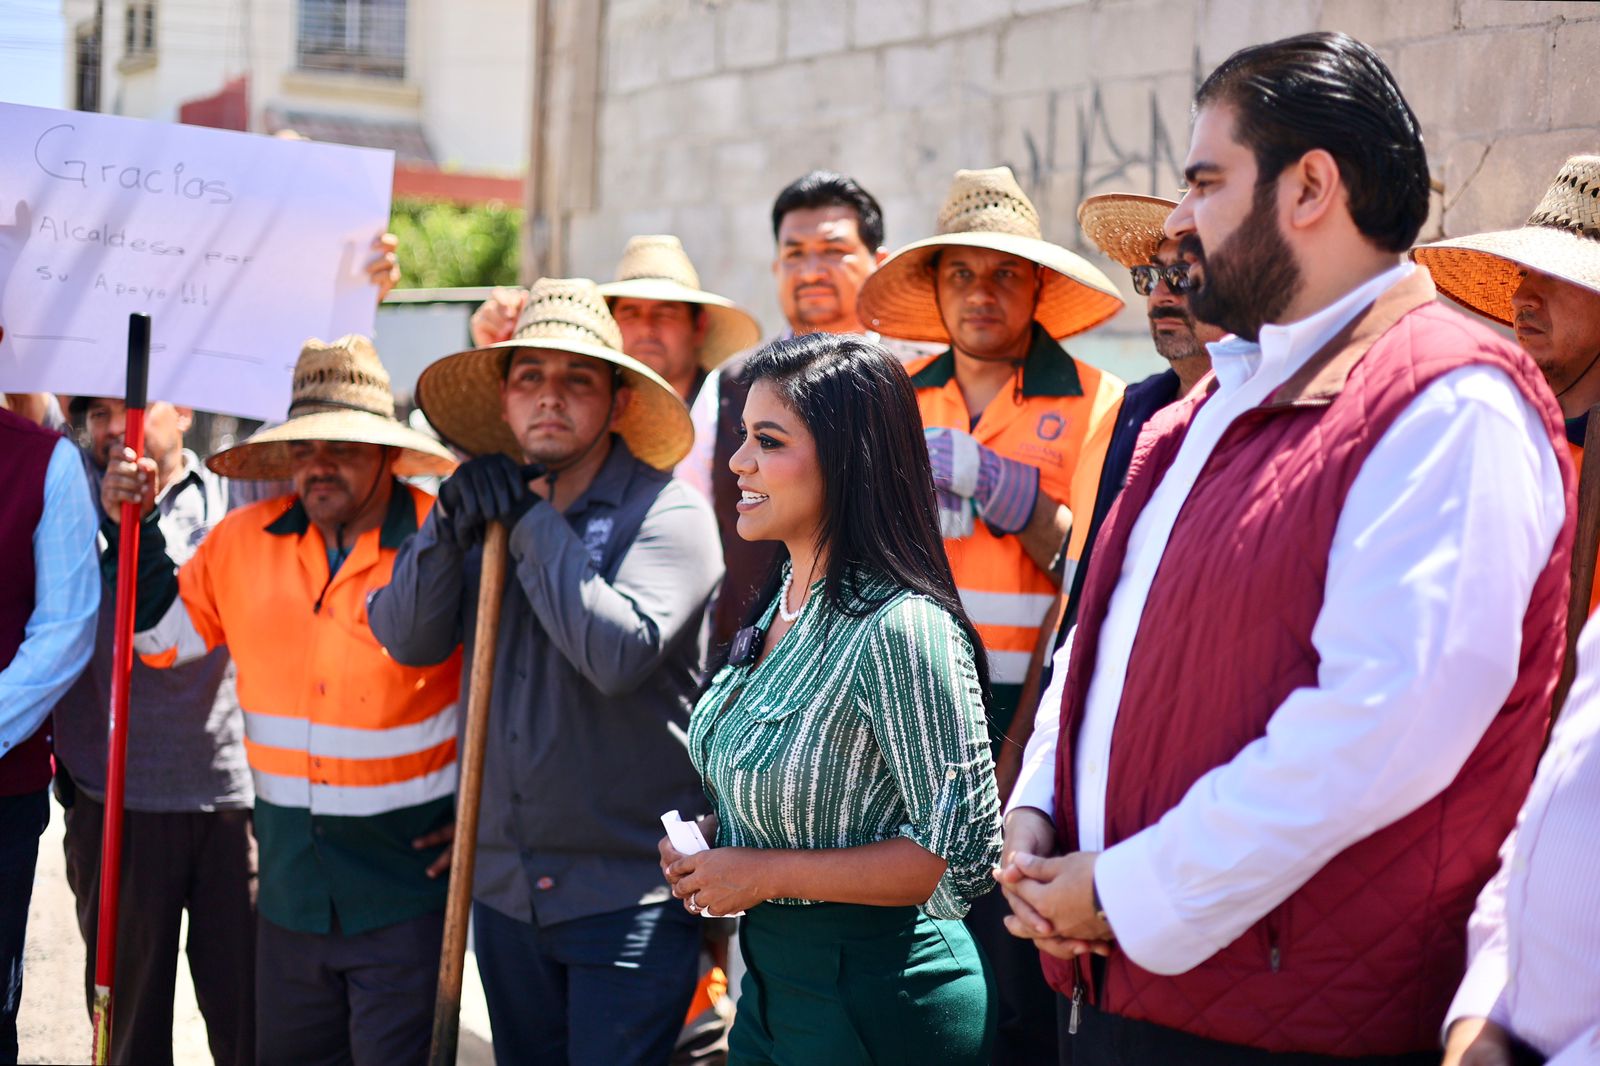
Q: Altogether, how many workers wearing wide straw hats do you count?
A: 6